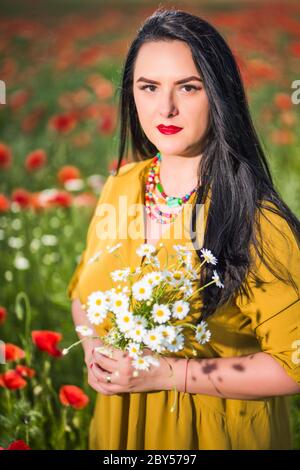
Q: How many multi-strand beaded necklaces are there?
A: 1